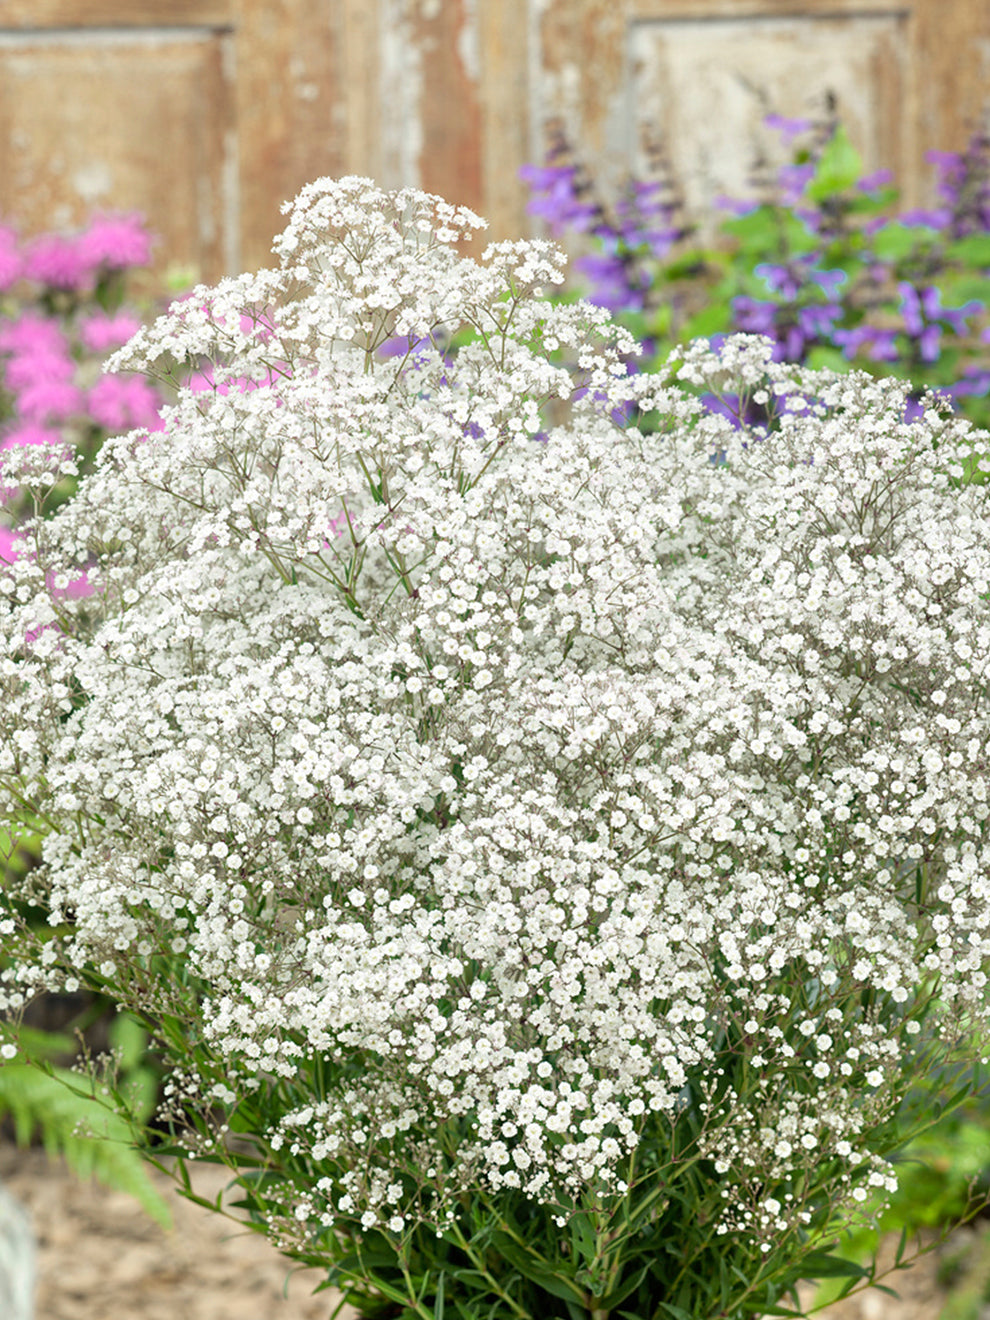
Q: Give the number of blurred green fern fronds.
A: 1